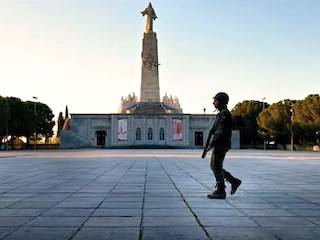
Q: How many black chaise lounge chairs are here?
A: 0